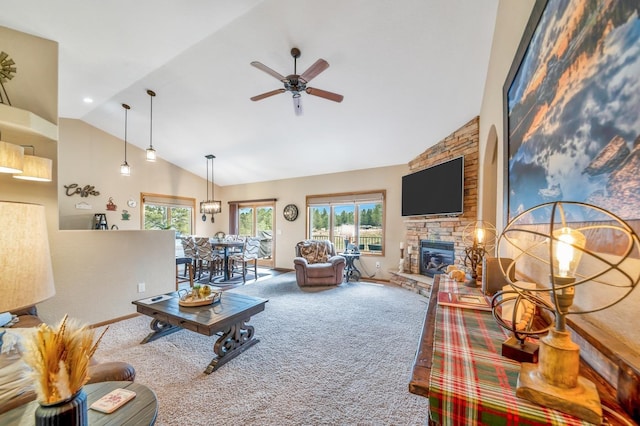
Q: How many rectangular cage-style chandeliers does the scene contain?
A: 1